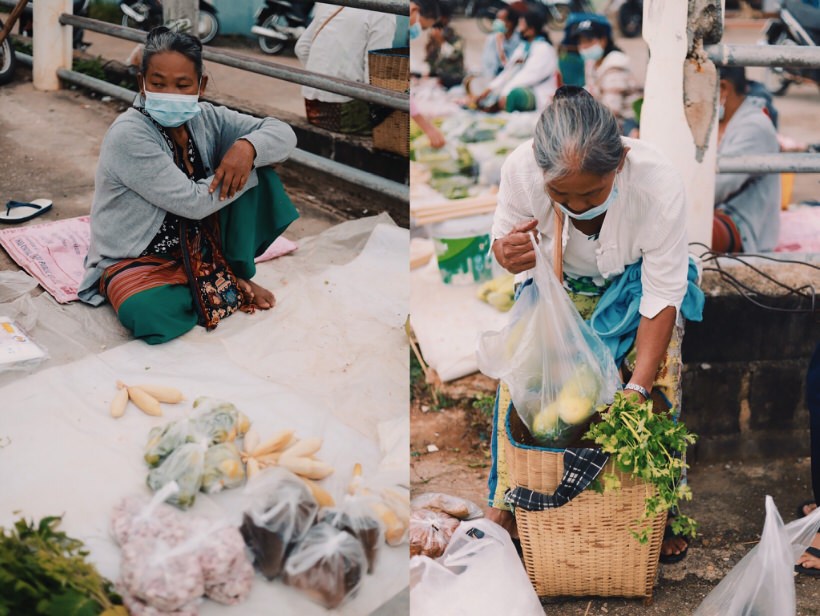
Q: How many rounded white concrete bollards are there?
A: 2